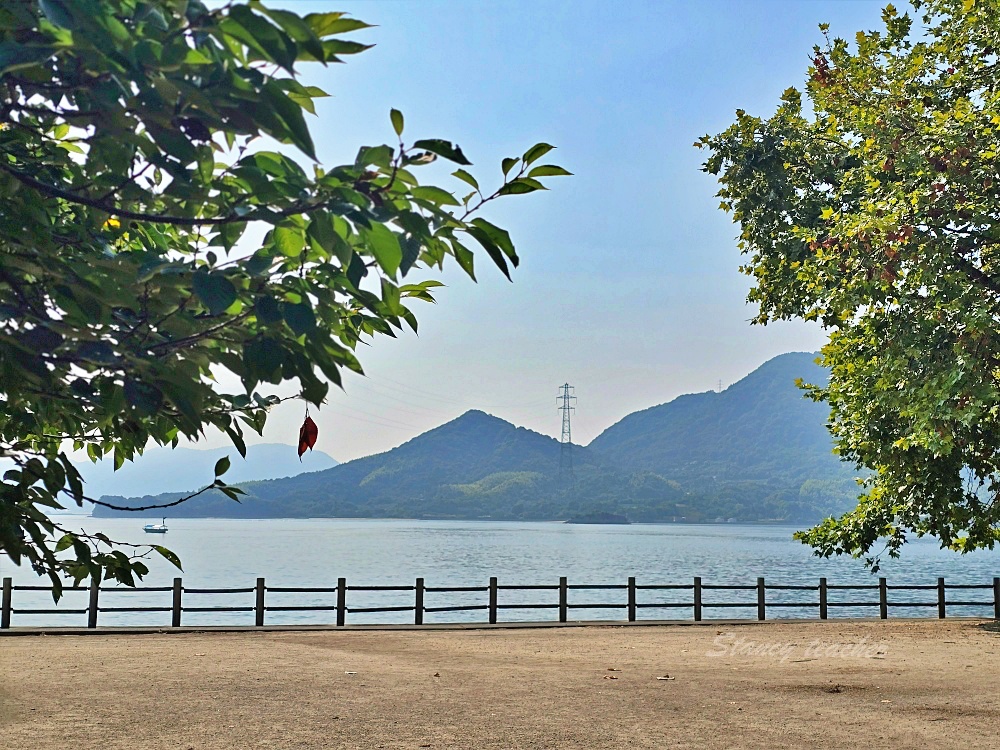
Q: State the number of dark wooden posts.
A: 15